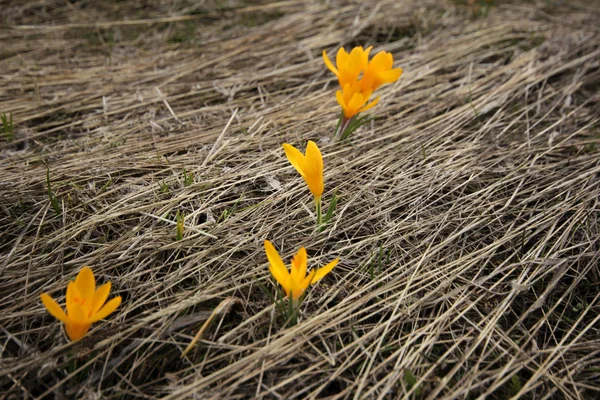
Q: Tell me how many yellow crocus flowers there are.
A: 6